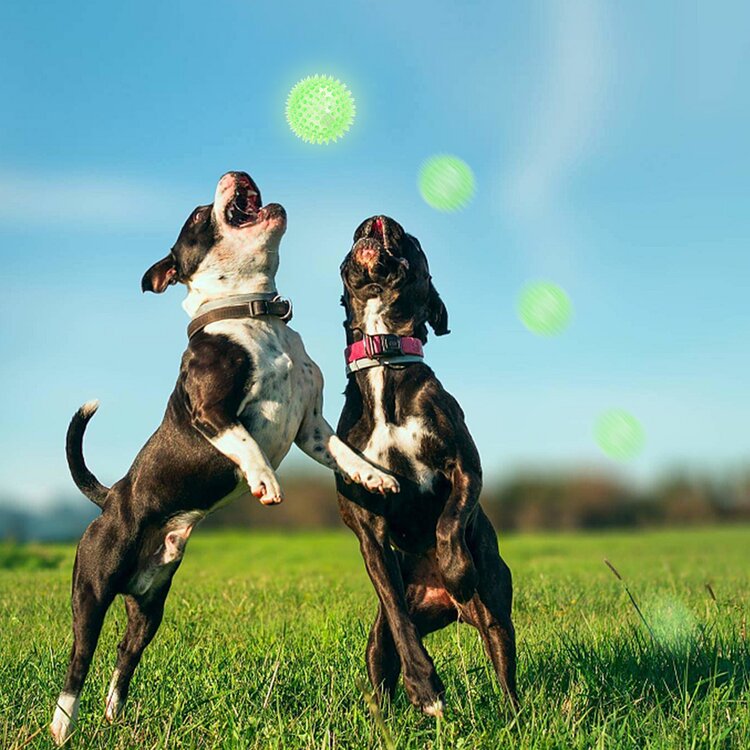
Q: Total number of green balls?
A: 5